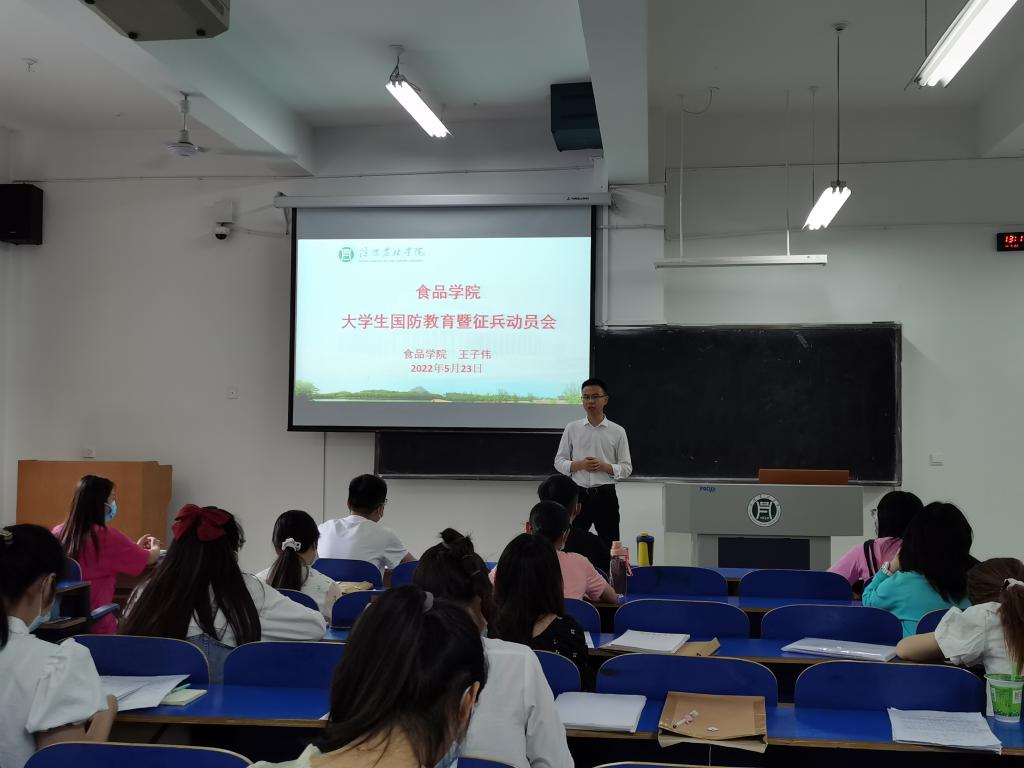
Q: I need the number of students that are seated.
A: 13